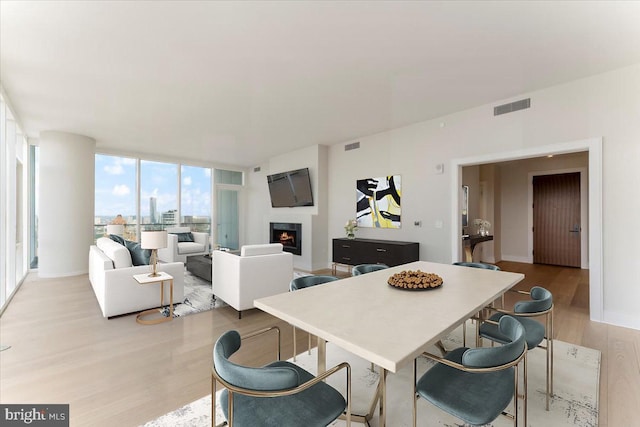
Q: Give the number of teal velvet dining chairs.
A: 6